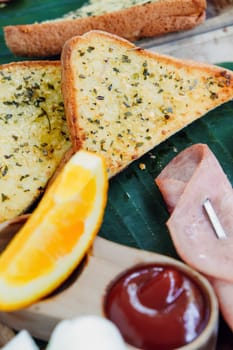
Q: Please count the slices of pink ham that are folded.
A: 1